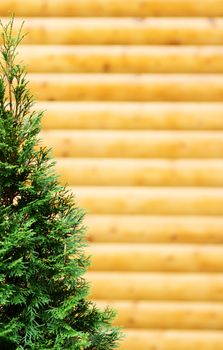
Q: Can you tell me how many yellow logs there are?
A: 13